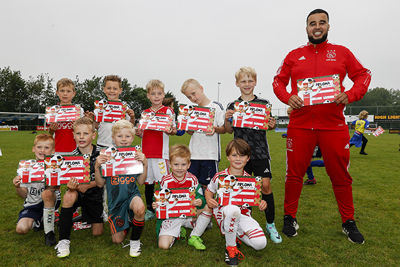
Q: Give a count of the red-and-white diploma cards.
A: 11